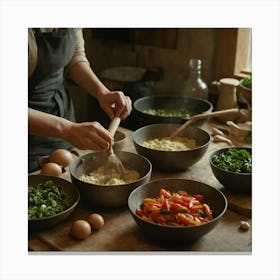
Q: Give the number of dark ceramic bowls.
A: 6